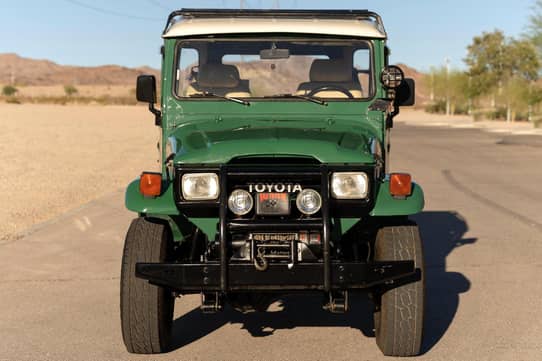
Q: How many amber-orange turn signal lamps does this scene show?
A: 2